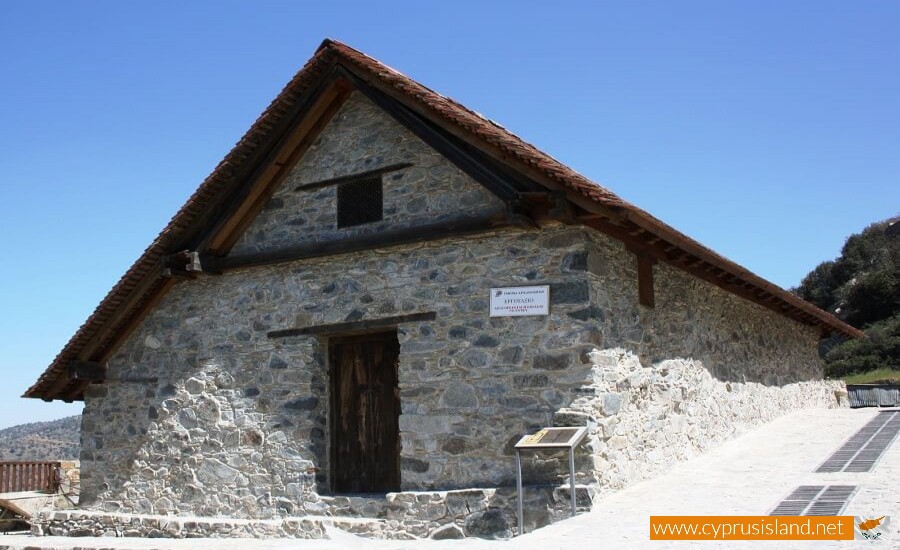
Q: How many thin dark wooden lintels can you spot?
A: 2